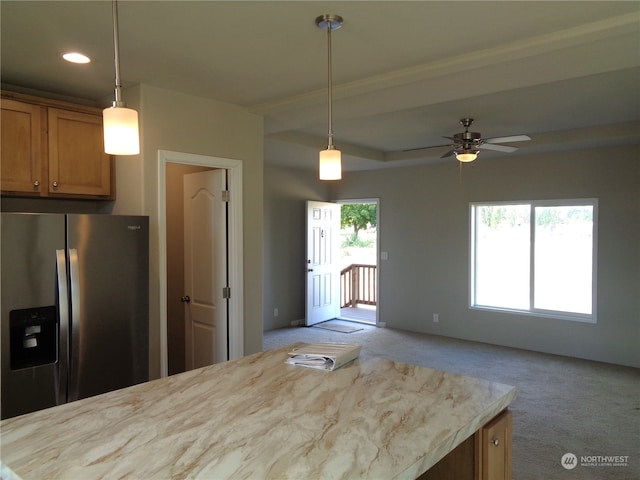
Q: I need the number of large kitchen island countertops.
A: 1